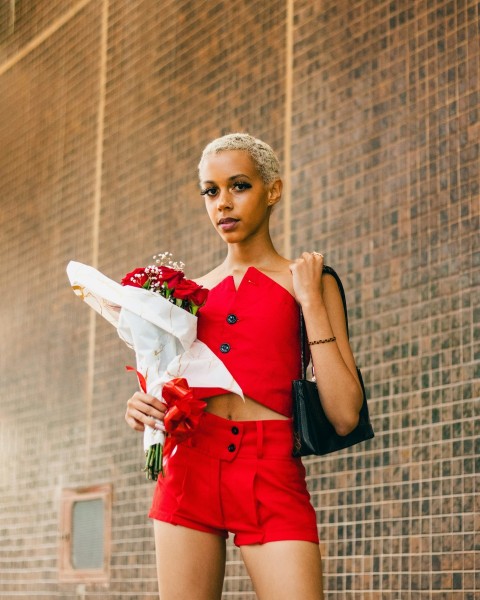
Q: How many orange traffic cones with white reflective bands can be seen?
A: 0